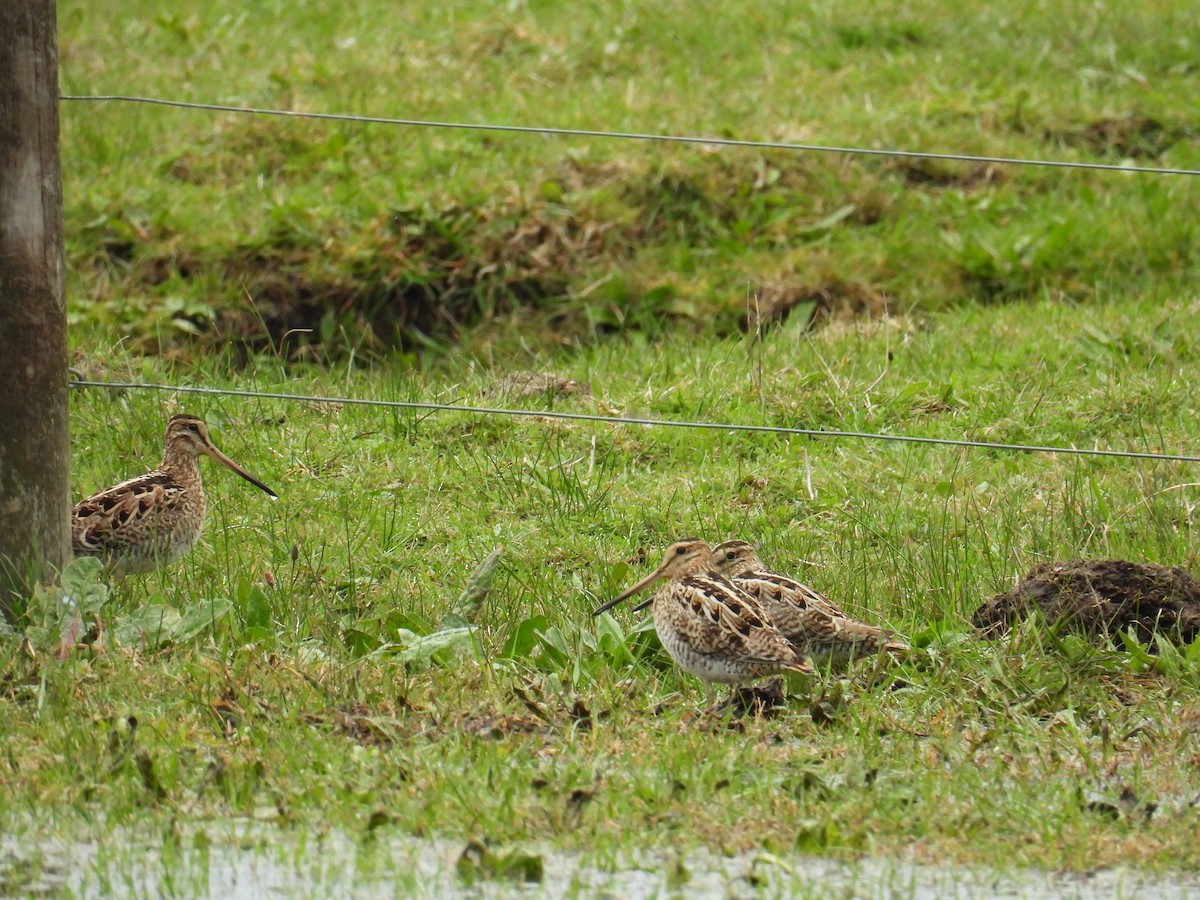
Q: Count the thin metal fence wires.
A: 2